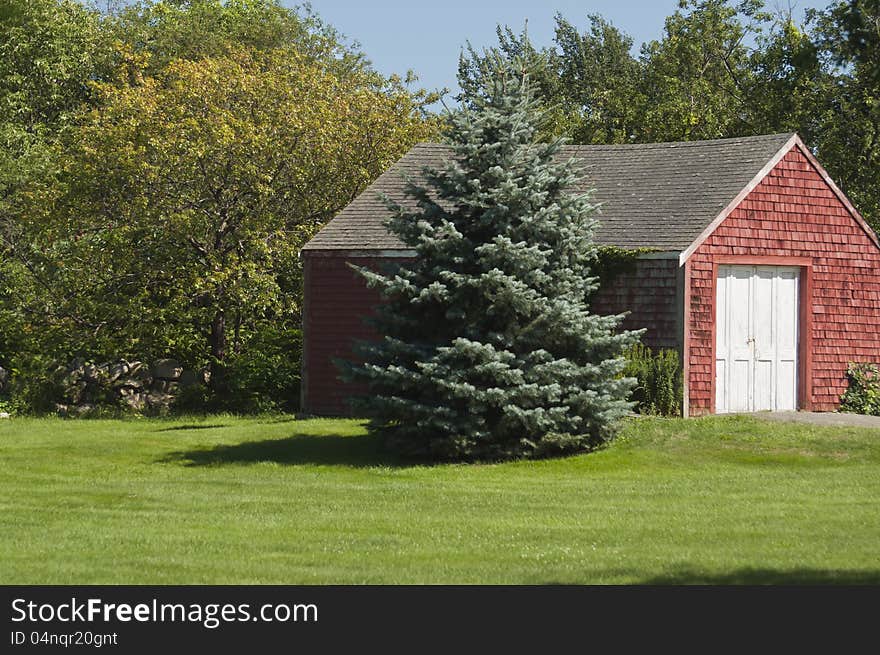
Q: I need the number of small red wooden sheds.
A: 1